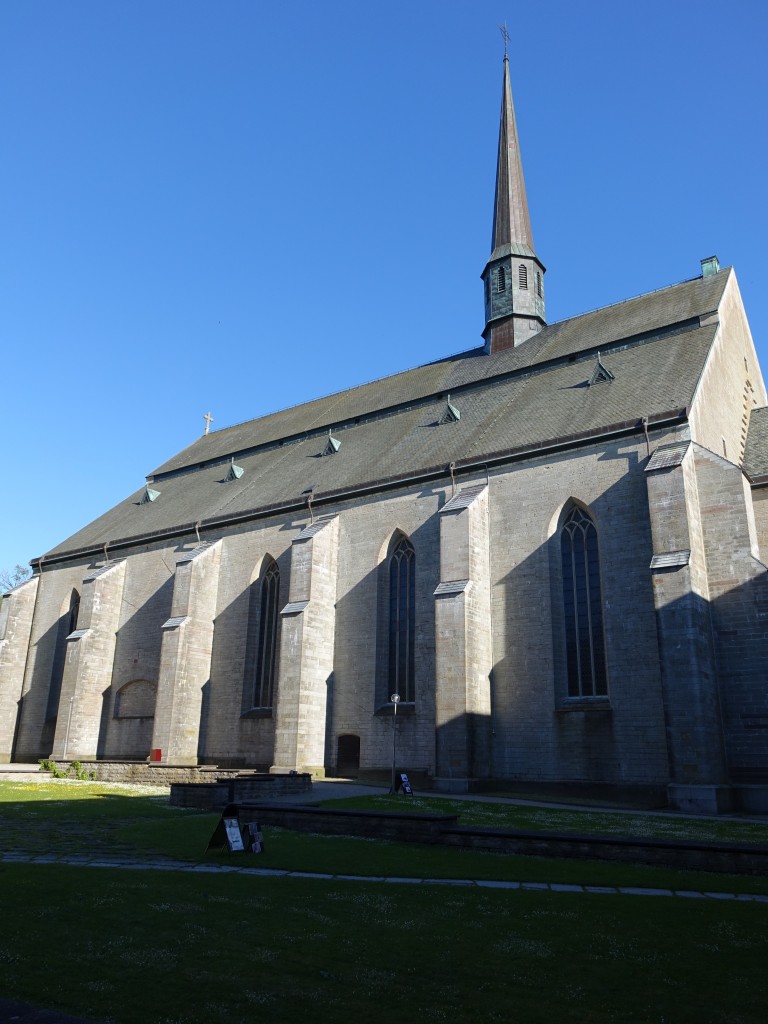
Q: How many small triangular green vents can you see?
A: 5